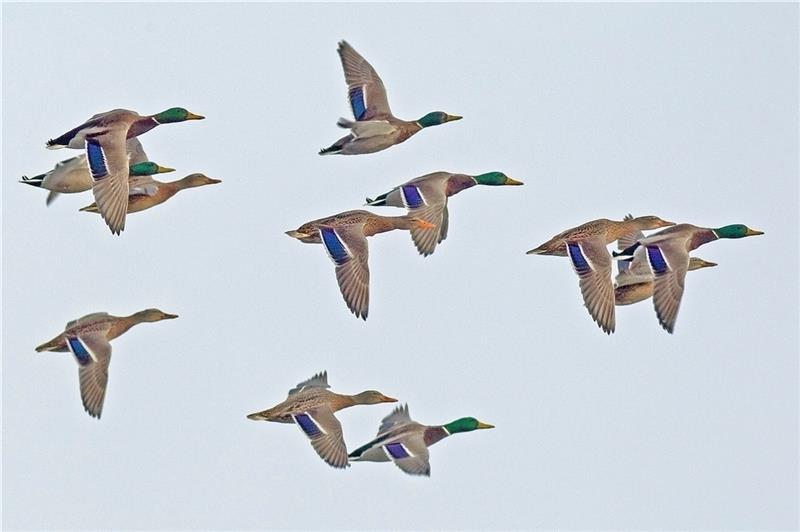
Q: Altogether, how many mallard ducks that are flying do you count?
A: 12